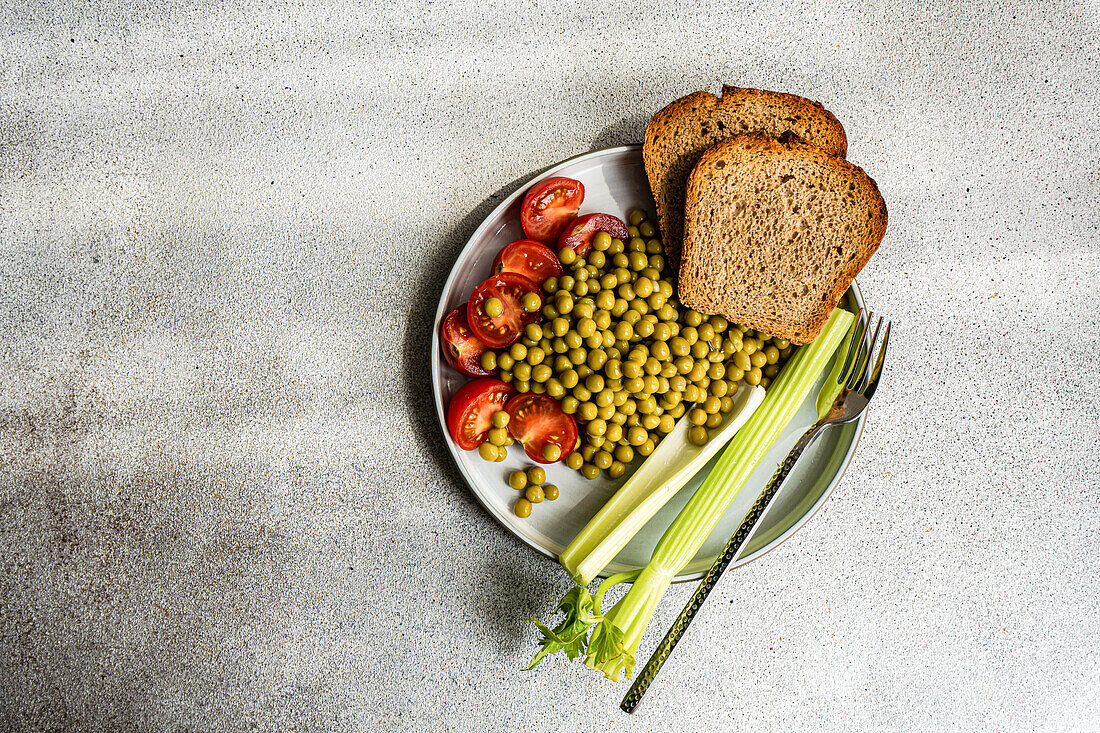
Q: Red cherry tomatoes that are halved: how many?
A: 7